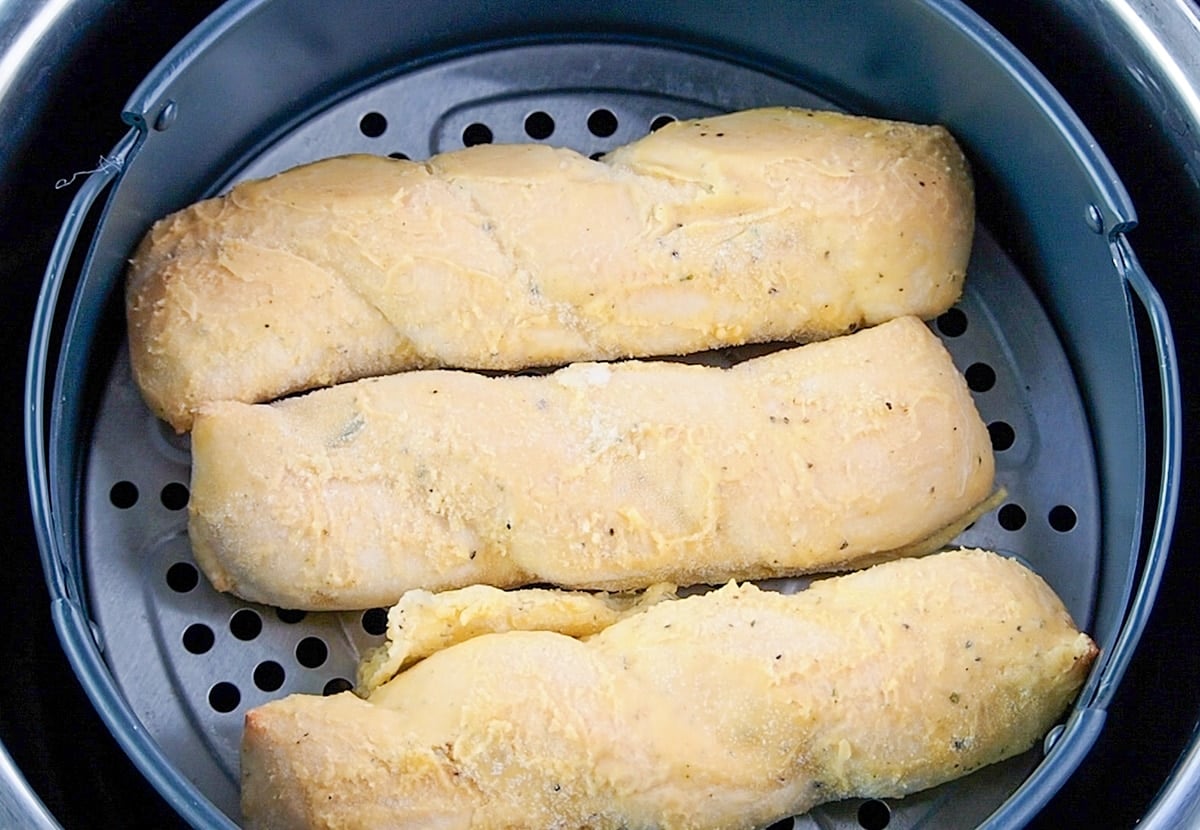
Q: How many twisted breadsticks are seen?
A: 3